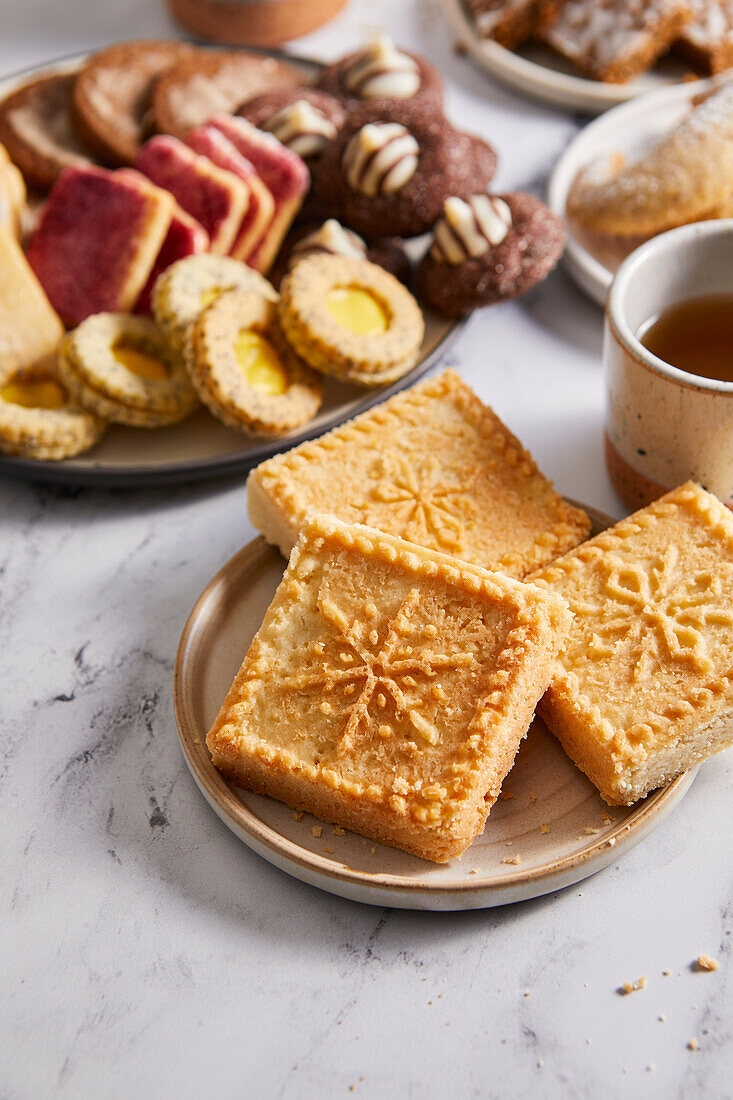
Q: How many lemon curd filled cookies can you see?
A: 5